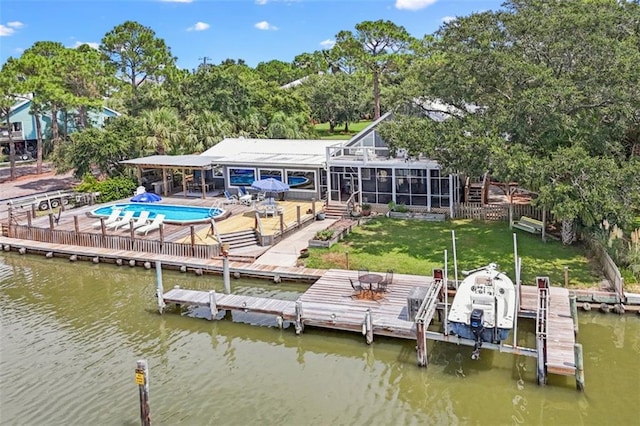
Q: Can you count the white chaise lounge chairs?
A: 4